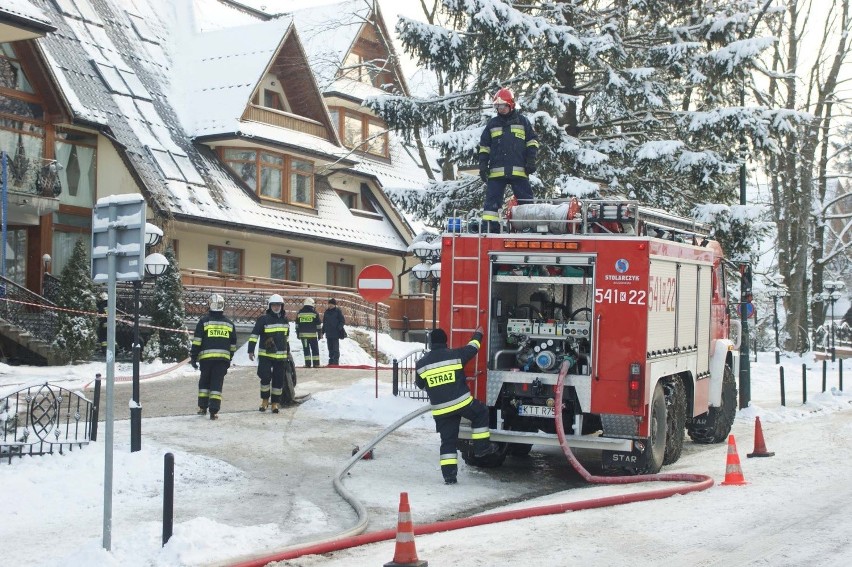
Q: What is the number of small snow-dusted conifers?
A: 2